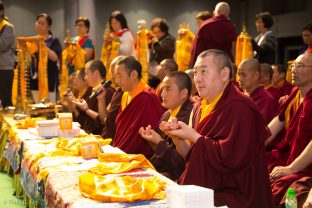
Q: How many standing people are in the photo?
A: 9